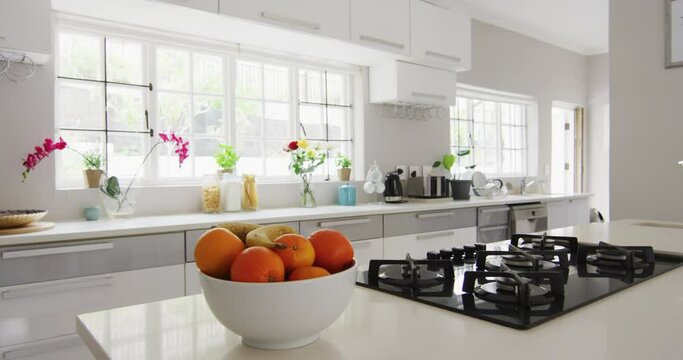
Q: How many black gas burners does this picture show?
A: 5